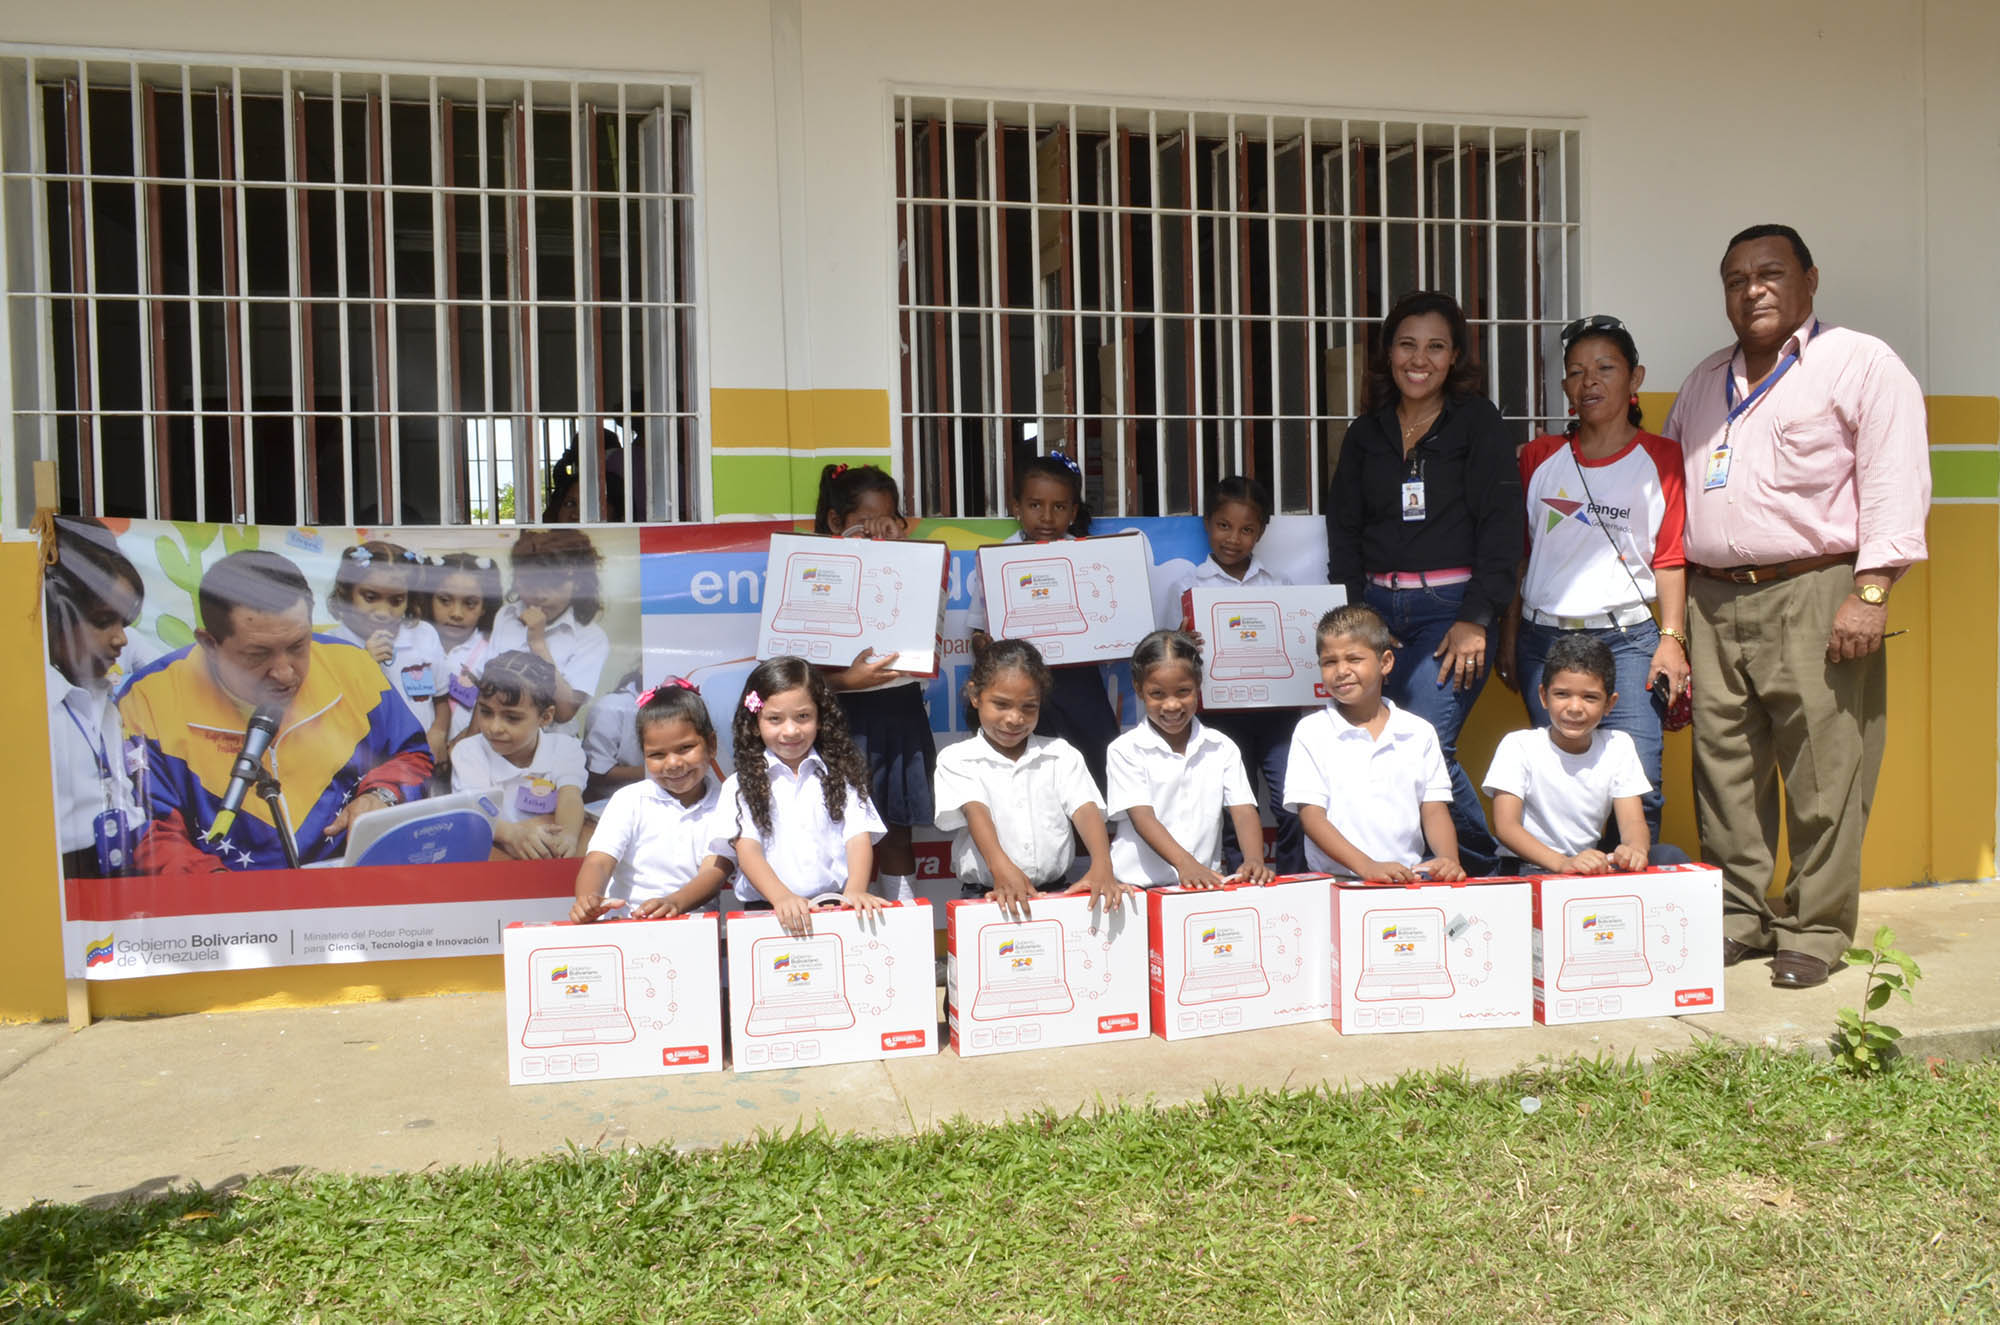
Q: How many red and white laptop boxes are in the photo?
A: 9